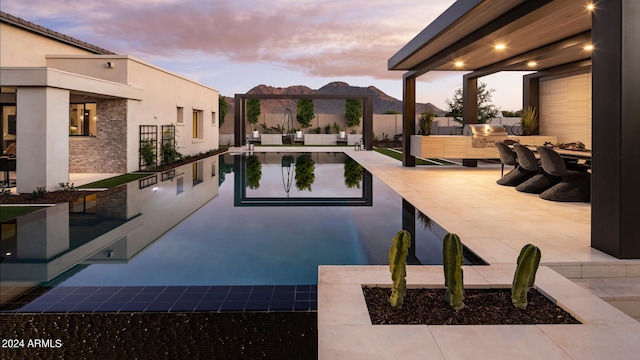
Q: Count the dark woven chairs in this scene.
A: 3